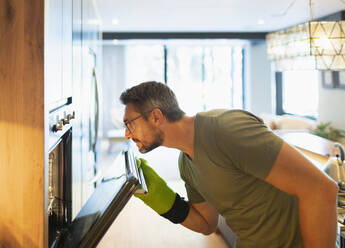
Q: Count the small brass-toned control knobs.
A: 3